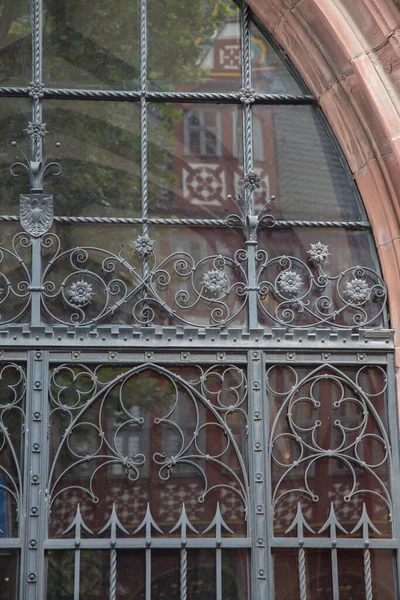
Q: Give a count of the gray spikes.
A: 8